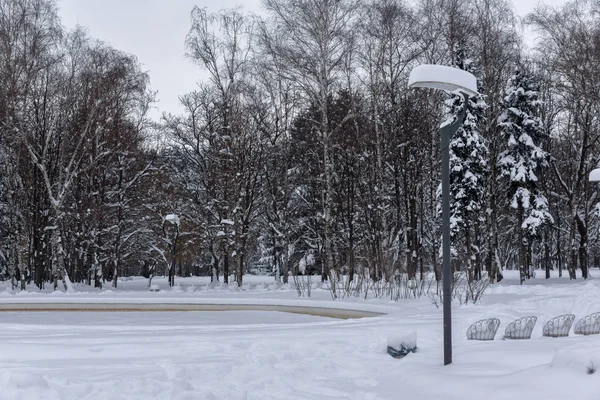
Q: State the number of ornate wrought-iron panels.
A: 4